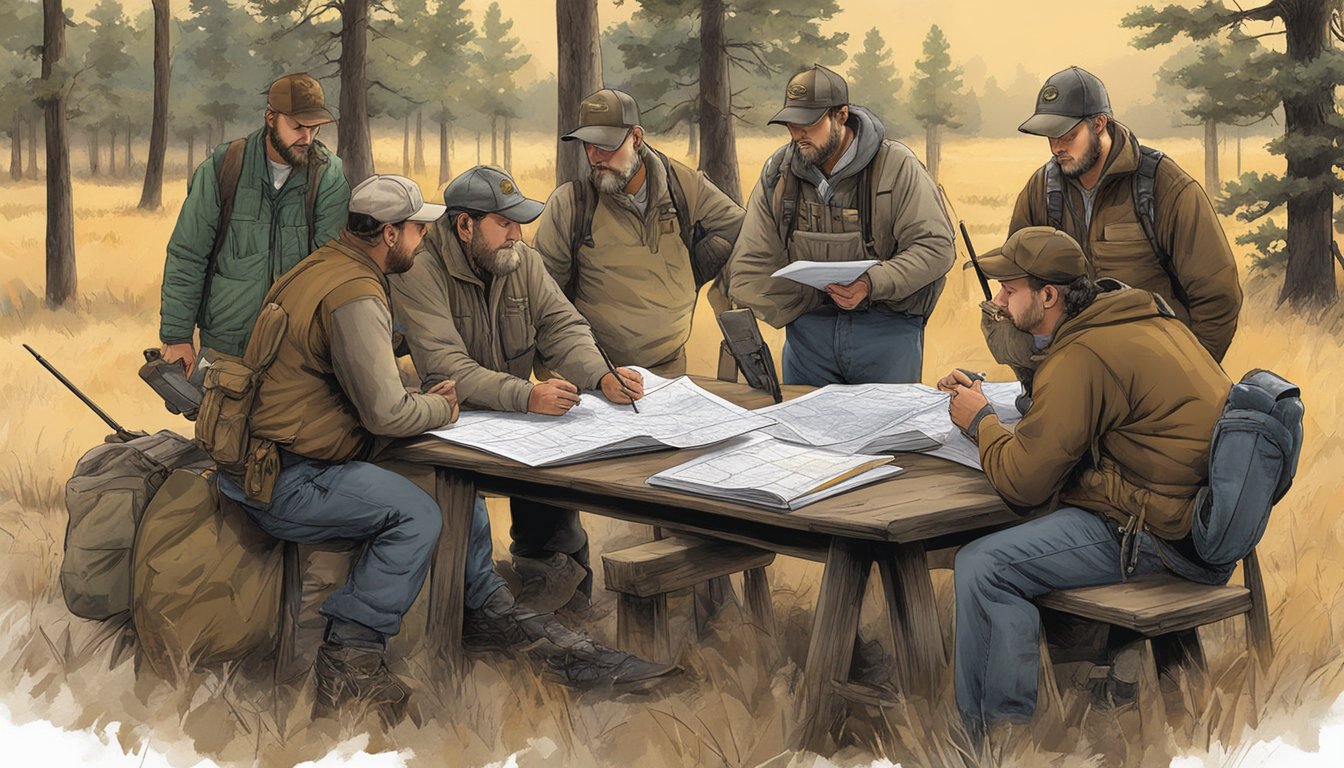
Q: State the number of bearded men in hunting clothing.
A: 7